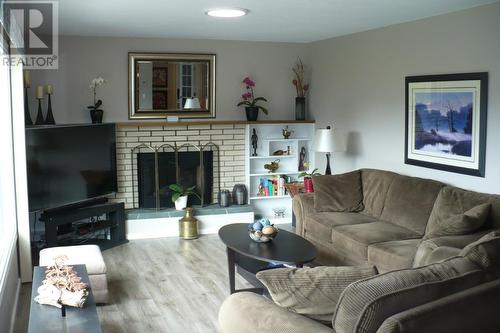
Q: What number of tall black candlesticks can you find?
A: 3